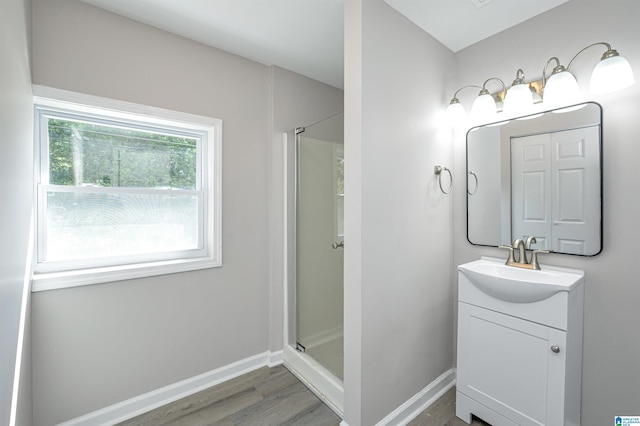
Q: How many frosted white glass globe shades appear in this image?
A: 5